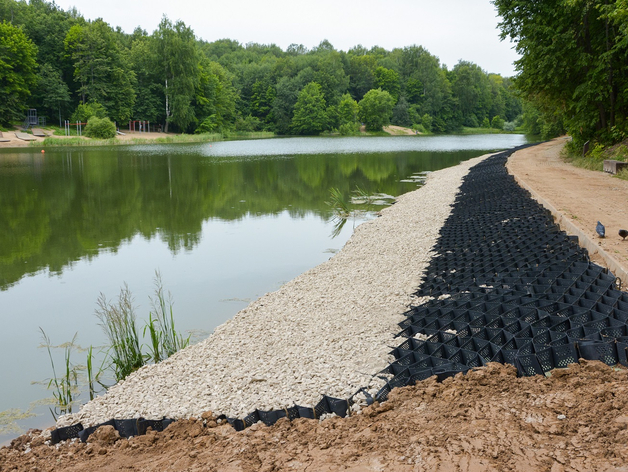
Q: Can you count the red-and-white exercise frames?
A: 2